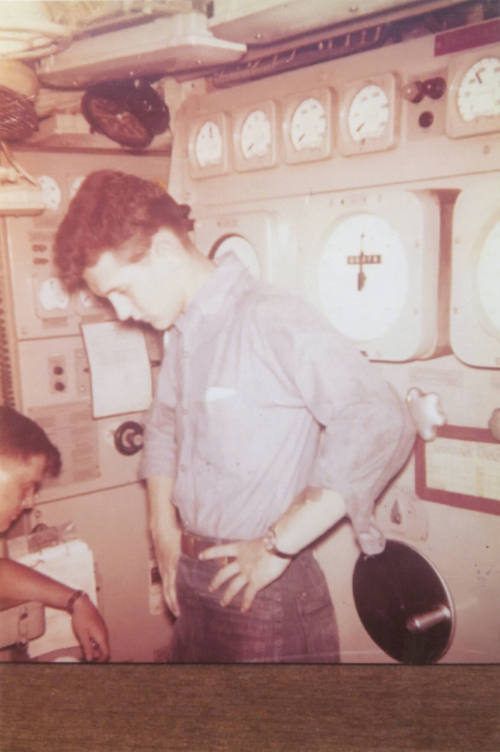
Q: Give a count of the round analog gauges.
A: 12